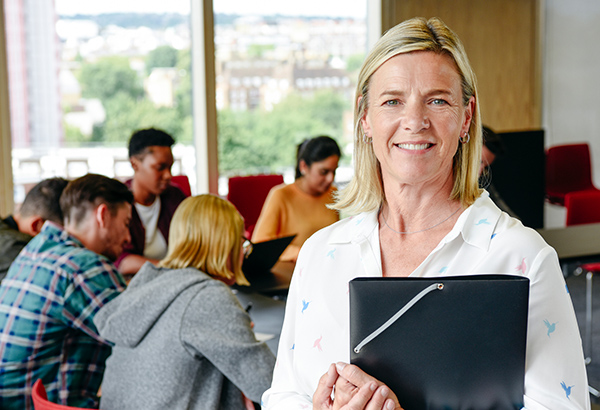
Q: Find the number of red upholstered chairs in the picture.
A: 5